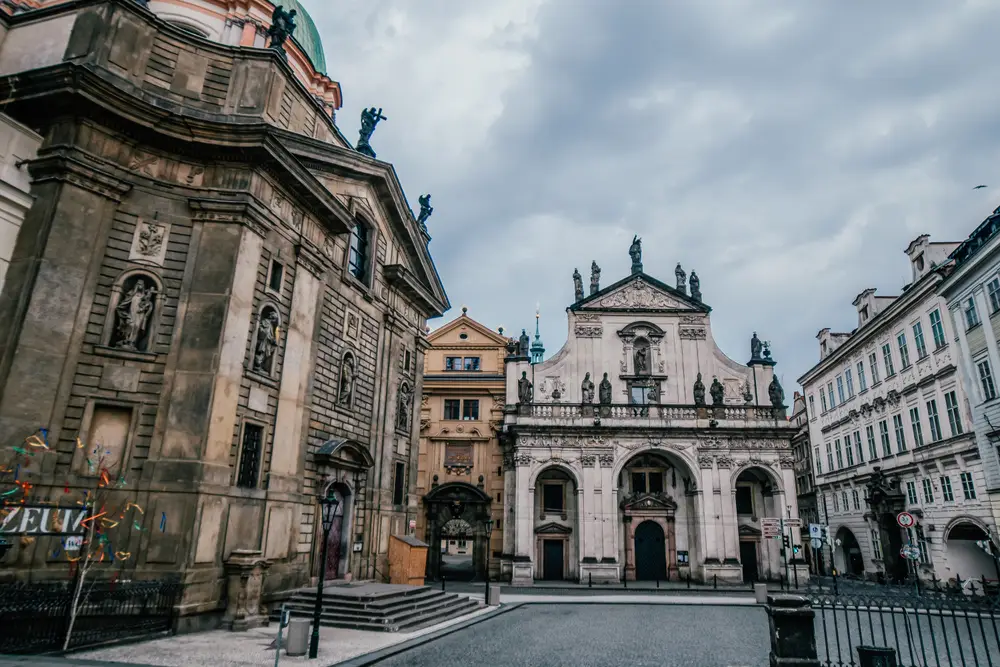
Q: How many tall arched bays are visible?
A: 3